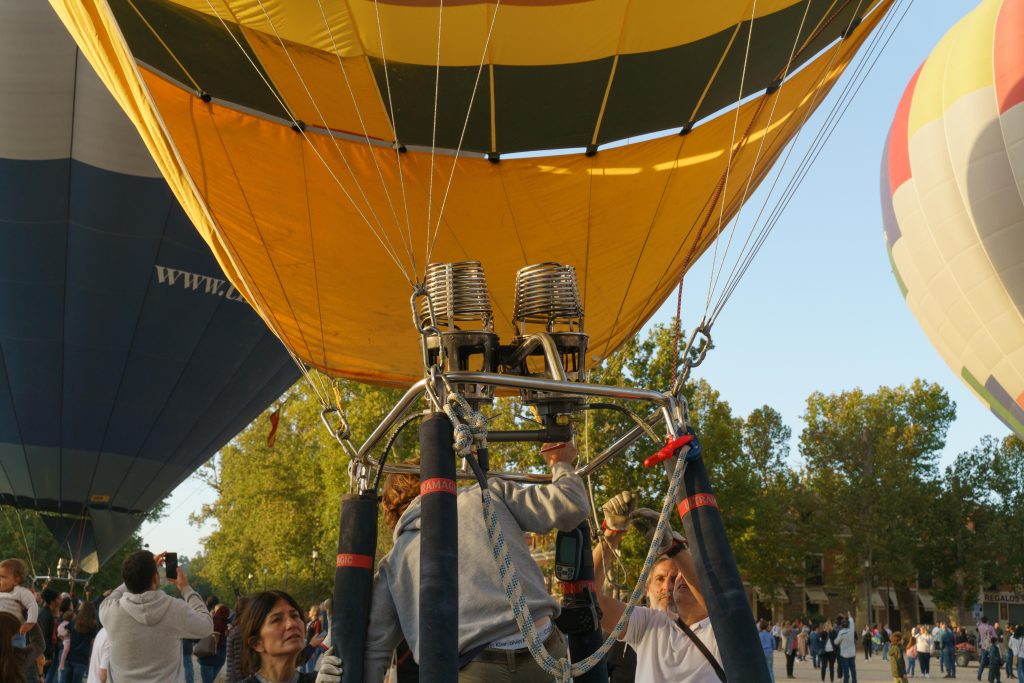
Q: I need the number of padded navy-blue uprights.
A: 4